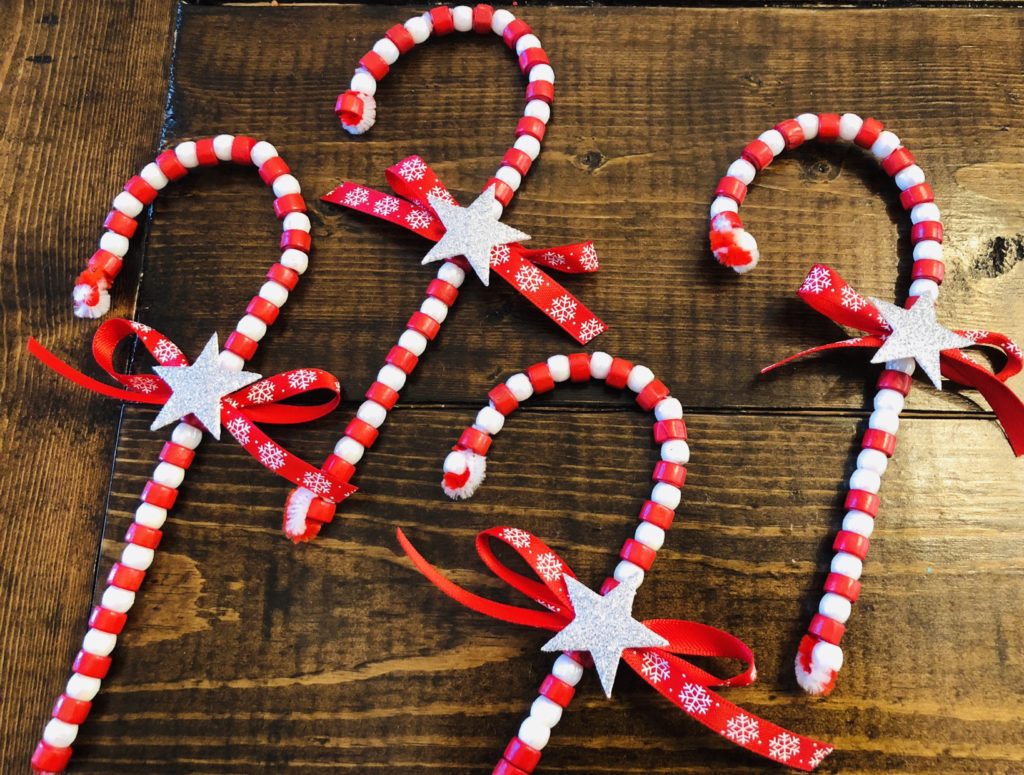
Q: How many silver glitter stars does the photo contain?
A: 4